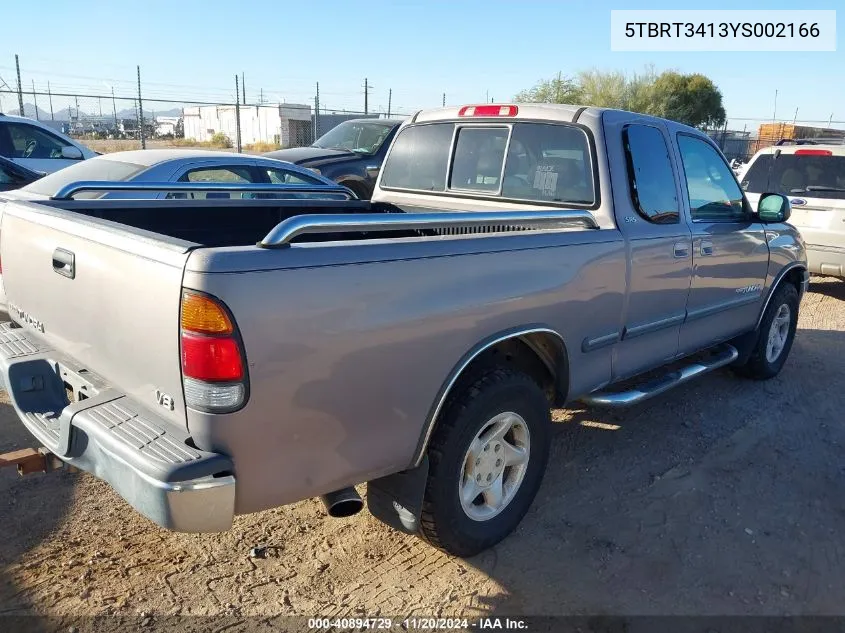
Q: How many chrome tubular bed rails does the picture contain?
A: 2